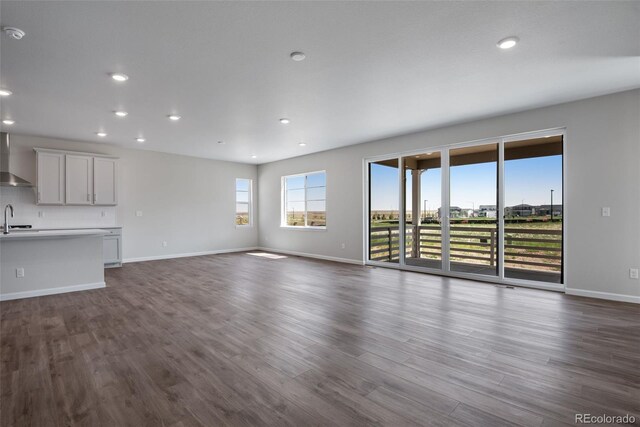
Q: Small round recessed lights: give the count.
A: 11